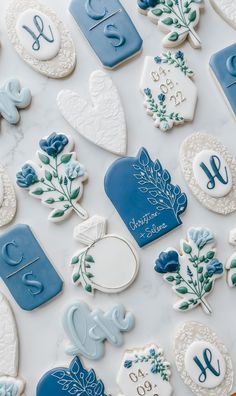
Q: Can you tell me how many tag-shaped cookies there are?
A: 3